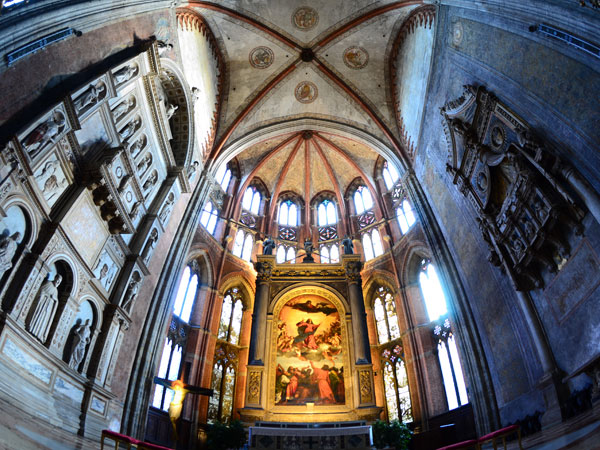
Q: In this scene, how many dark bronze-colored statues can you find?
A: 3